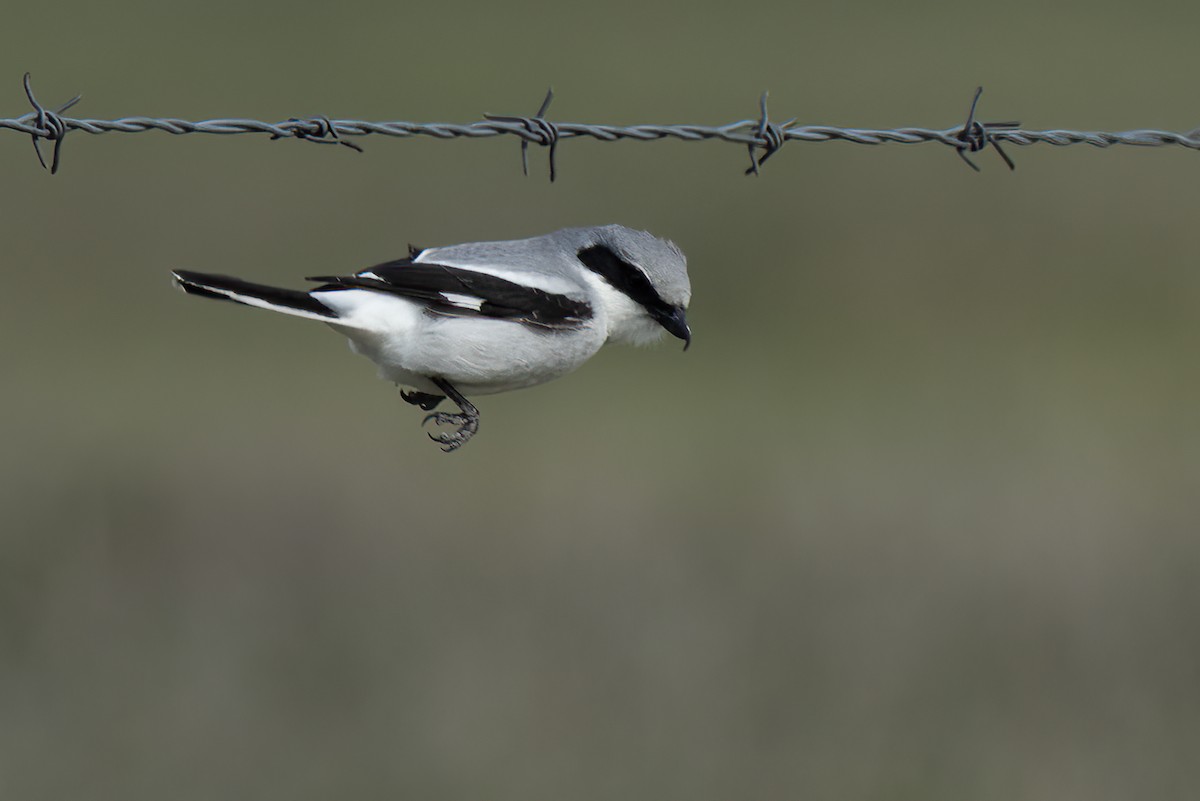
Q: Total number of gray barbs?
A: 5